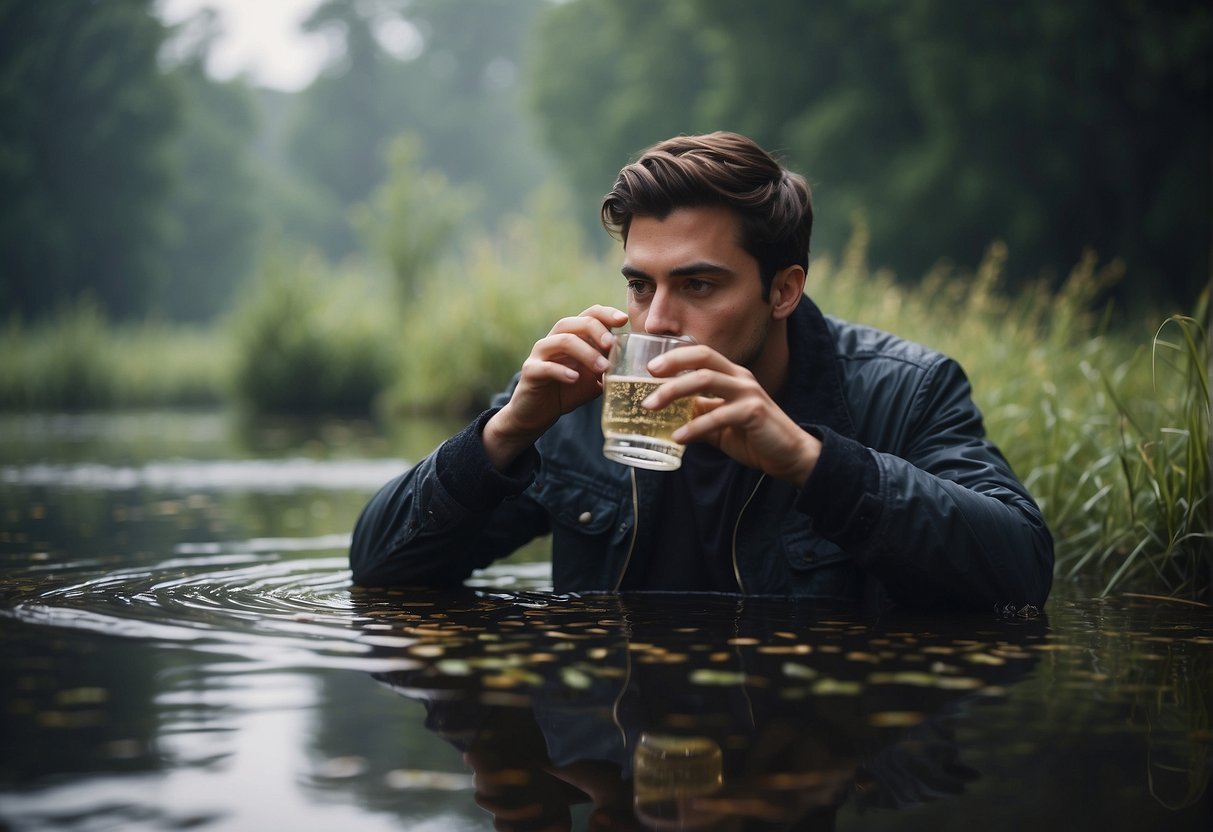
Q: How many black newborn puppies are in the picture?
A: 0